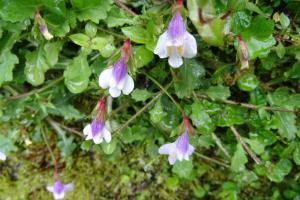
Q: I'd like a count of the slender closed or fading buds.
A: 2